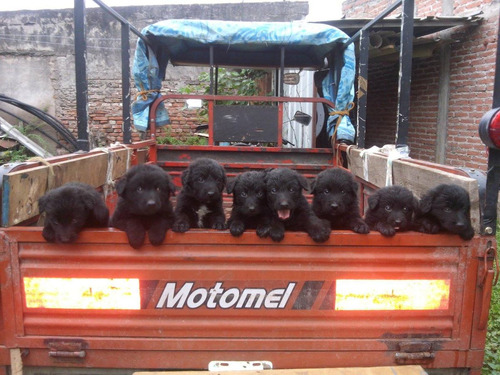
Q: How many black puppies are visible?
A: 8